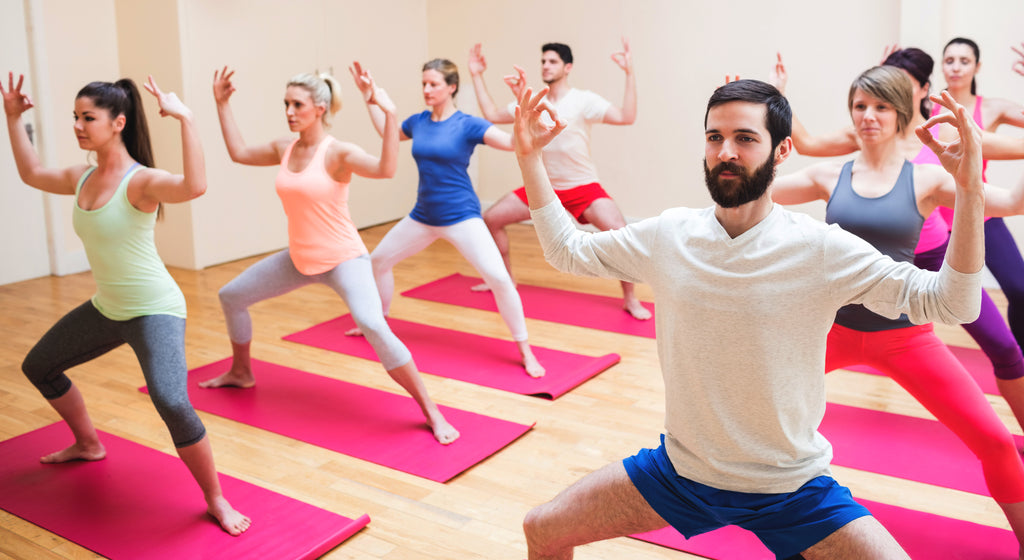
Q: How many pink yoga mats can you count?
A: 7